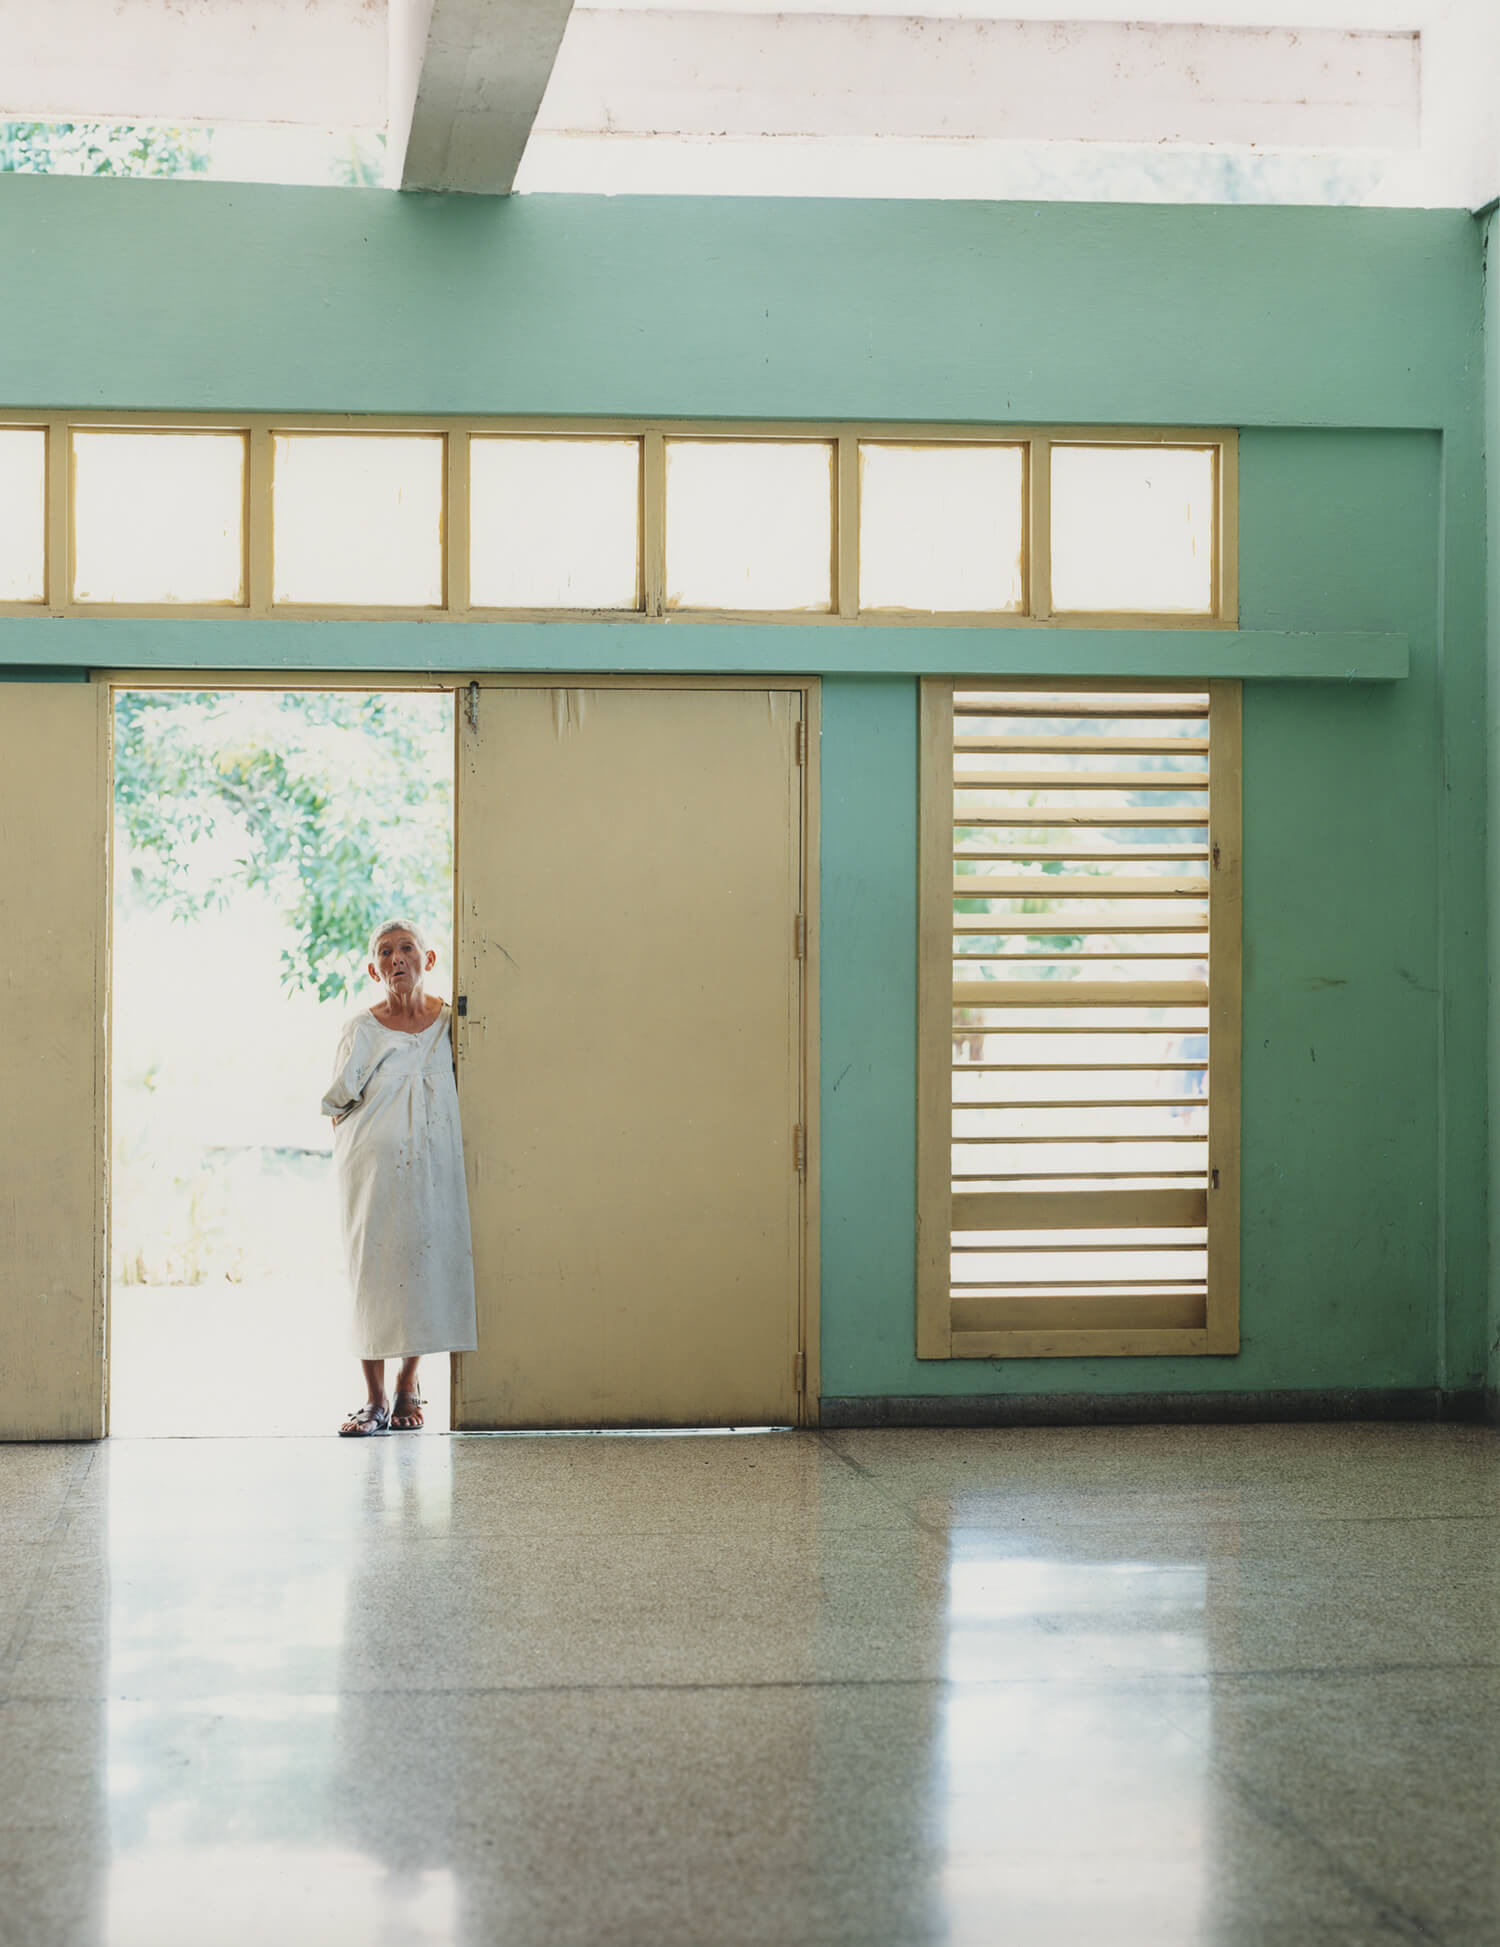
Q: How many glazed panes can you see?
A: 7